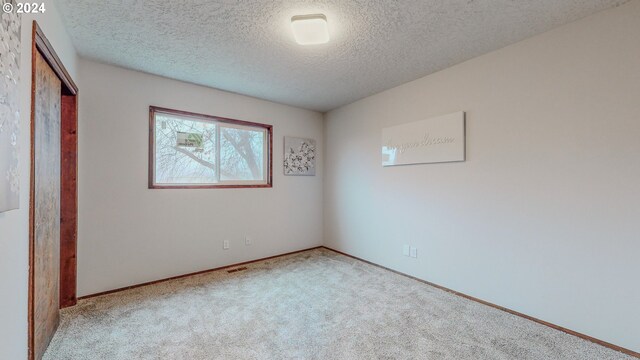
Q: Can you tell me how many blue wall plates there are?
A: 0